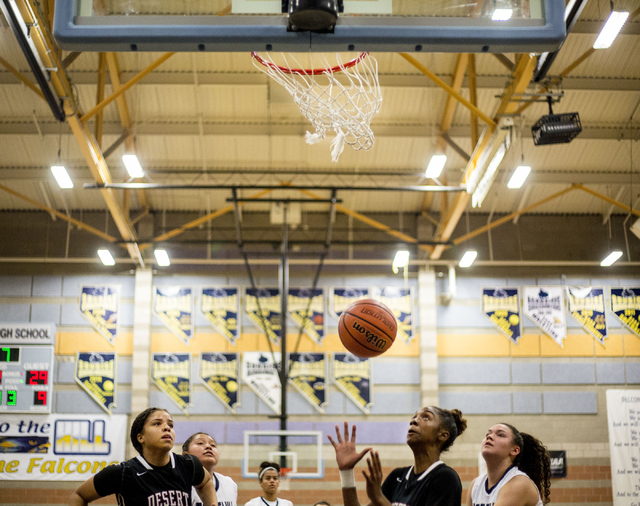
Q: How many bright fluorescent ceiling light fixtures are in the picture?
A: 11